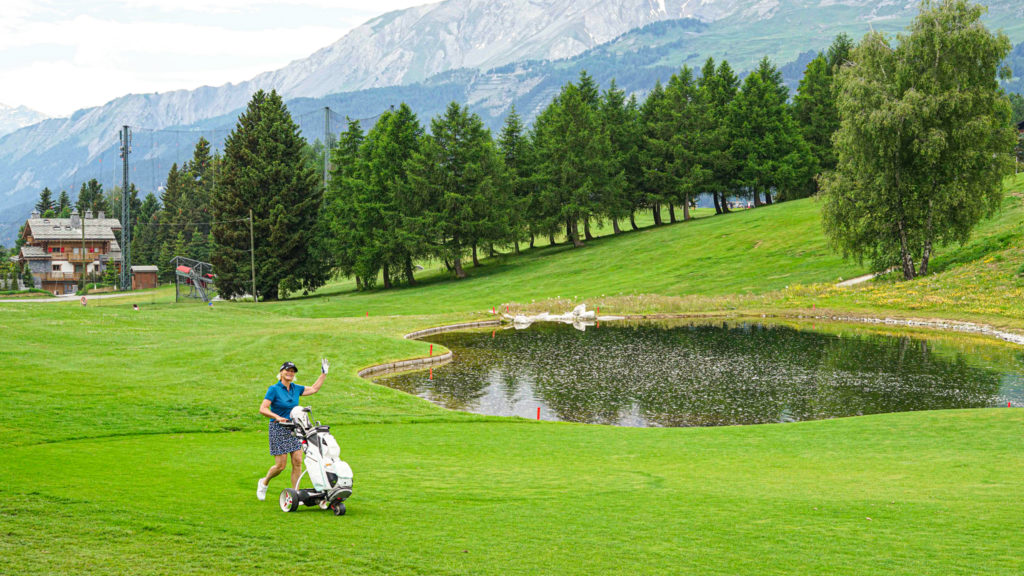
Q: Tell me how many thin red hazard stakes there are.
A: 8